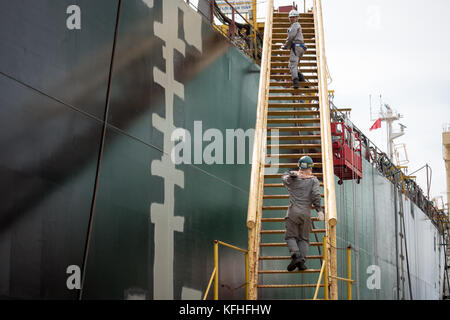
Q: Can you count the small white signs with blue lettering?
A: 1